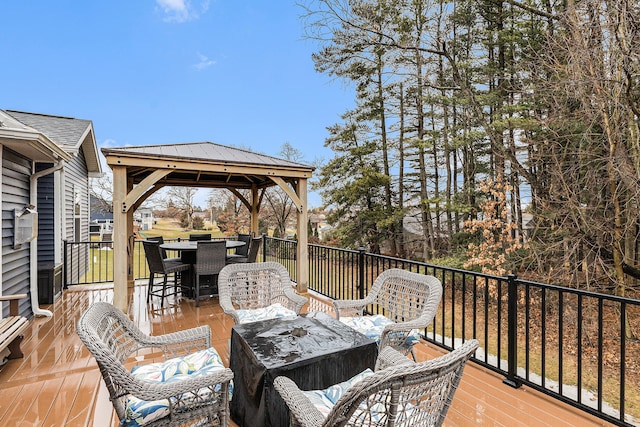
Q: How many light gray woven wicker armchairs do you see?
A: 4